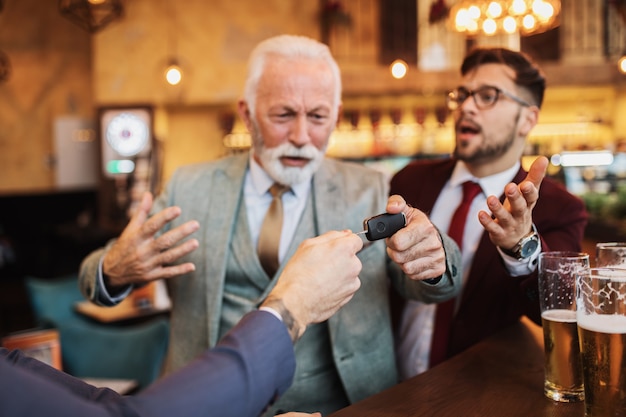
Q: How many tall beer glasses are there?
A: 3